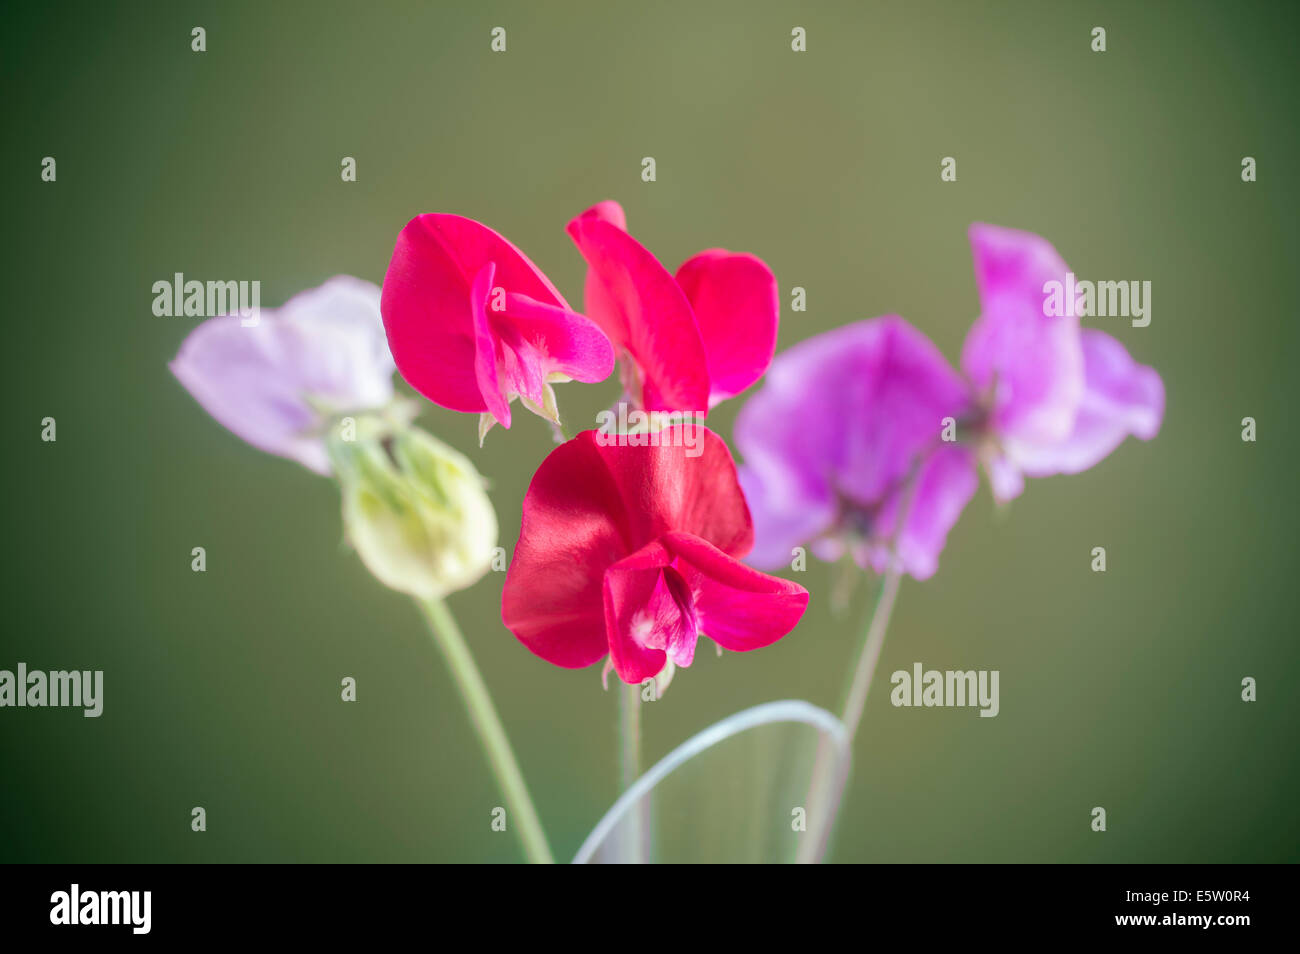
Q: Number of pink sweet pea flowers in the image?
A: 3